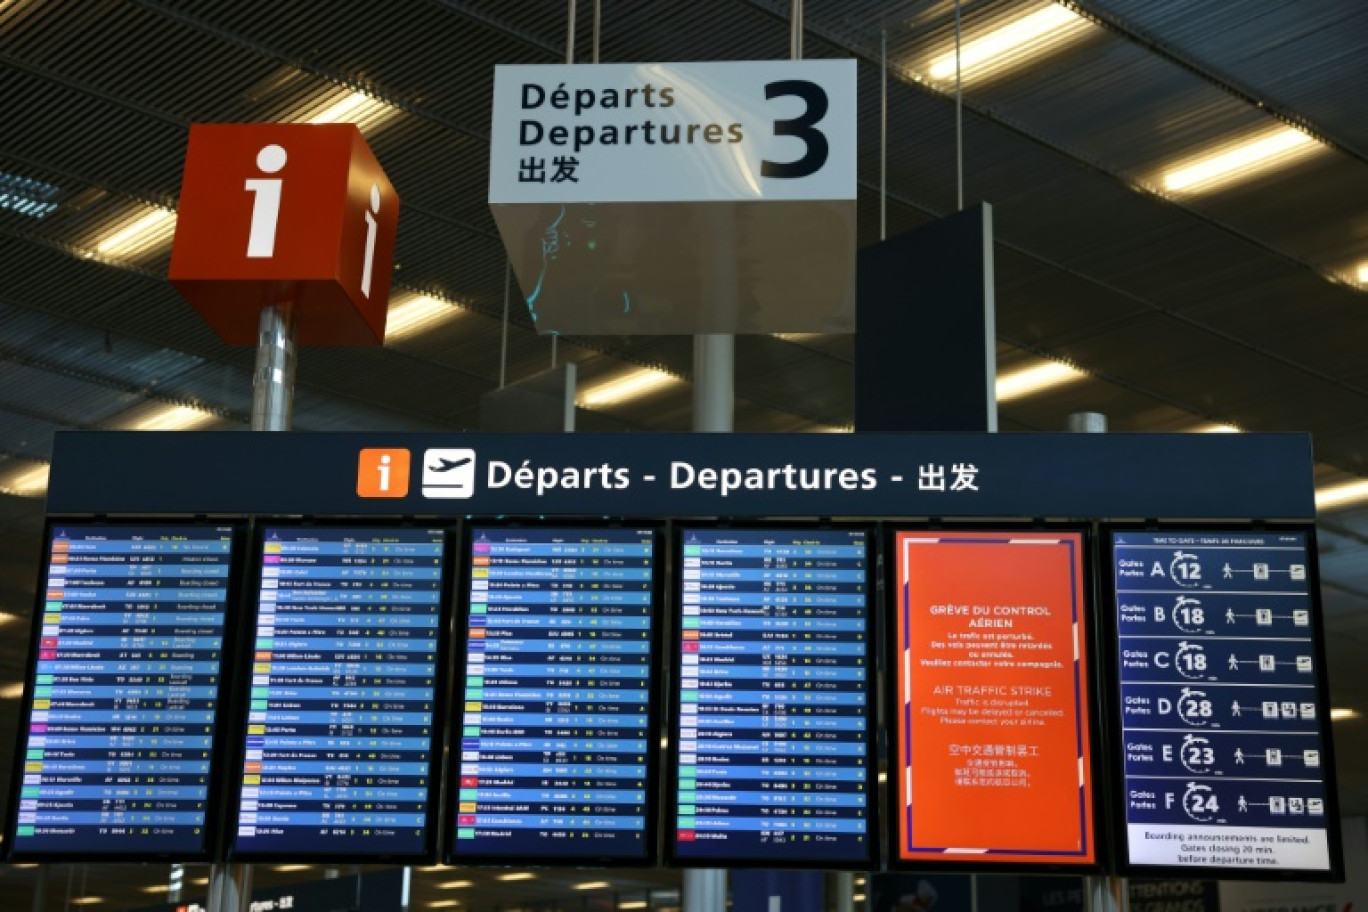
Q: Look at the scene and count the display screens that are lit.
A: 6